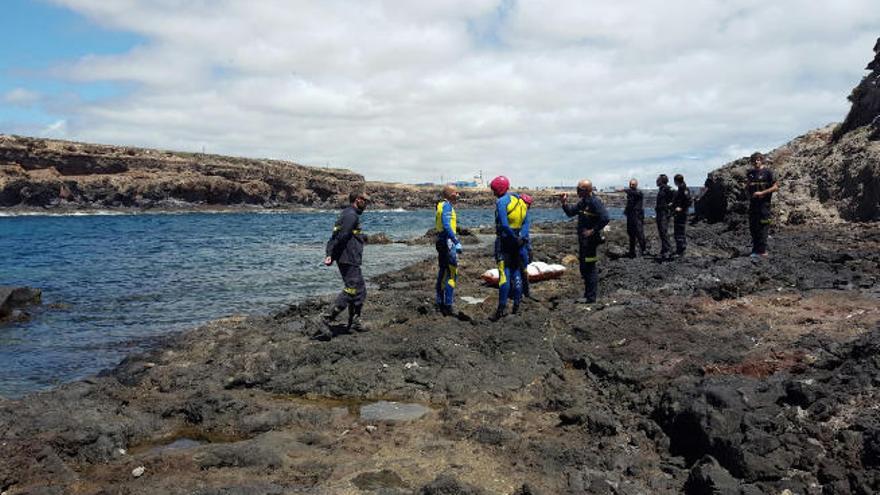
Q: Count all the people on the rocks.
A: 9